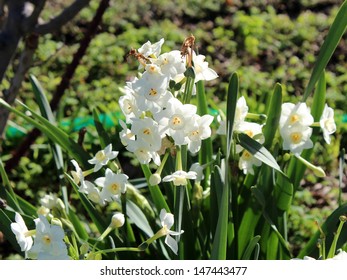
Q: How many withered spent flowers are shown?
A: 2